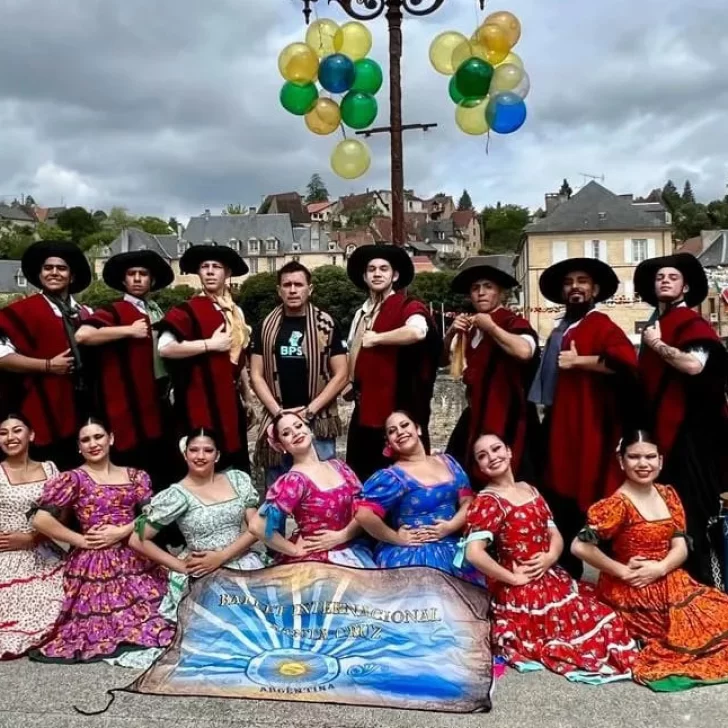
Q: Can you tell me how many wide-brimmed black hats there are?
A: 7